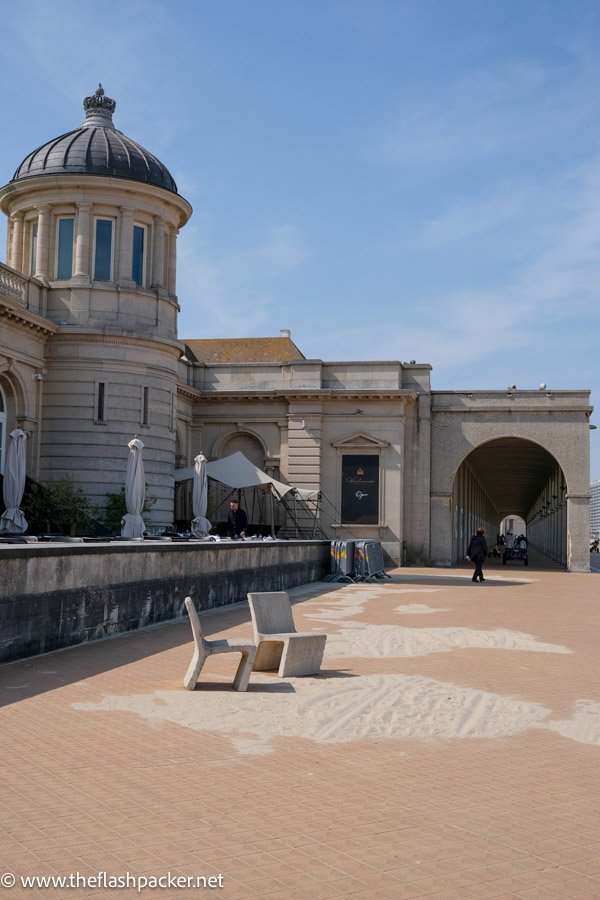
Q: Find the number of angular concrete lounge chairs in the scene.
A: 2